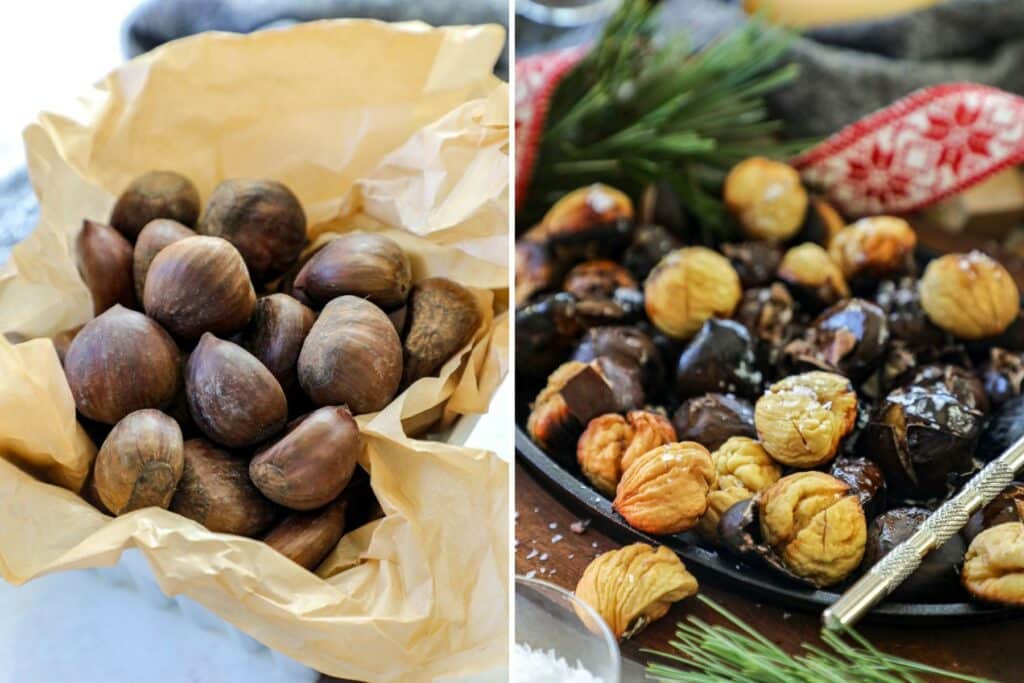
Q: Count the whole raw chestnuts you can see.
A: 15